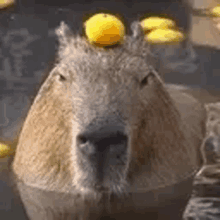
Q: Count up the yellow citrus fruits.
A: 6